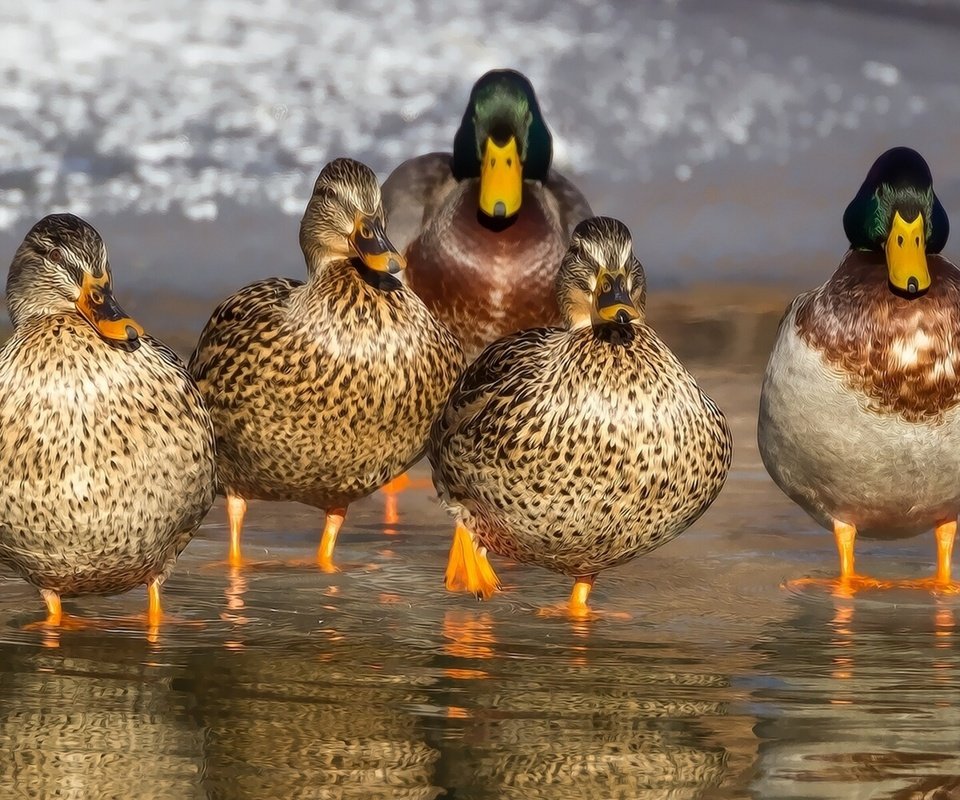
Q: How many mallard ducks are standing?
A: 5